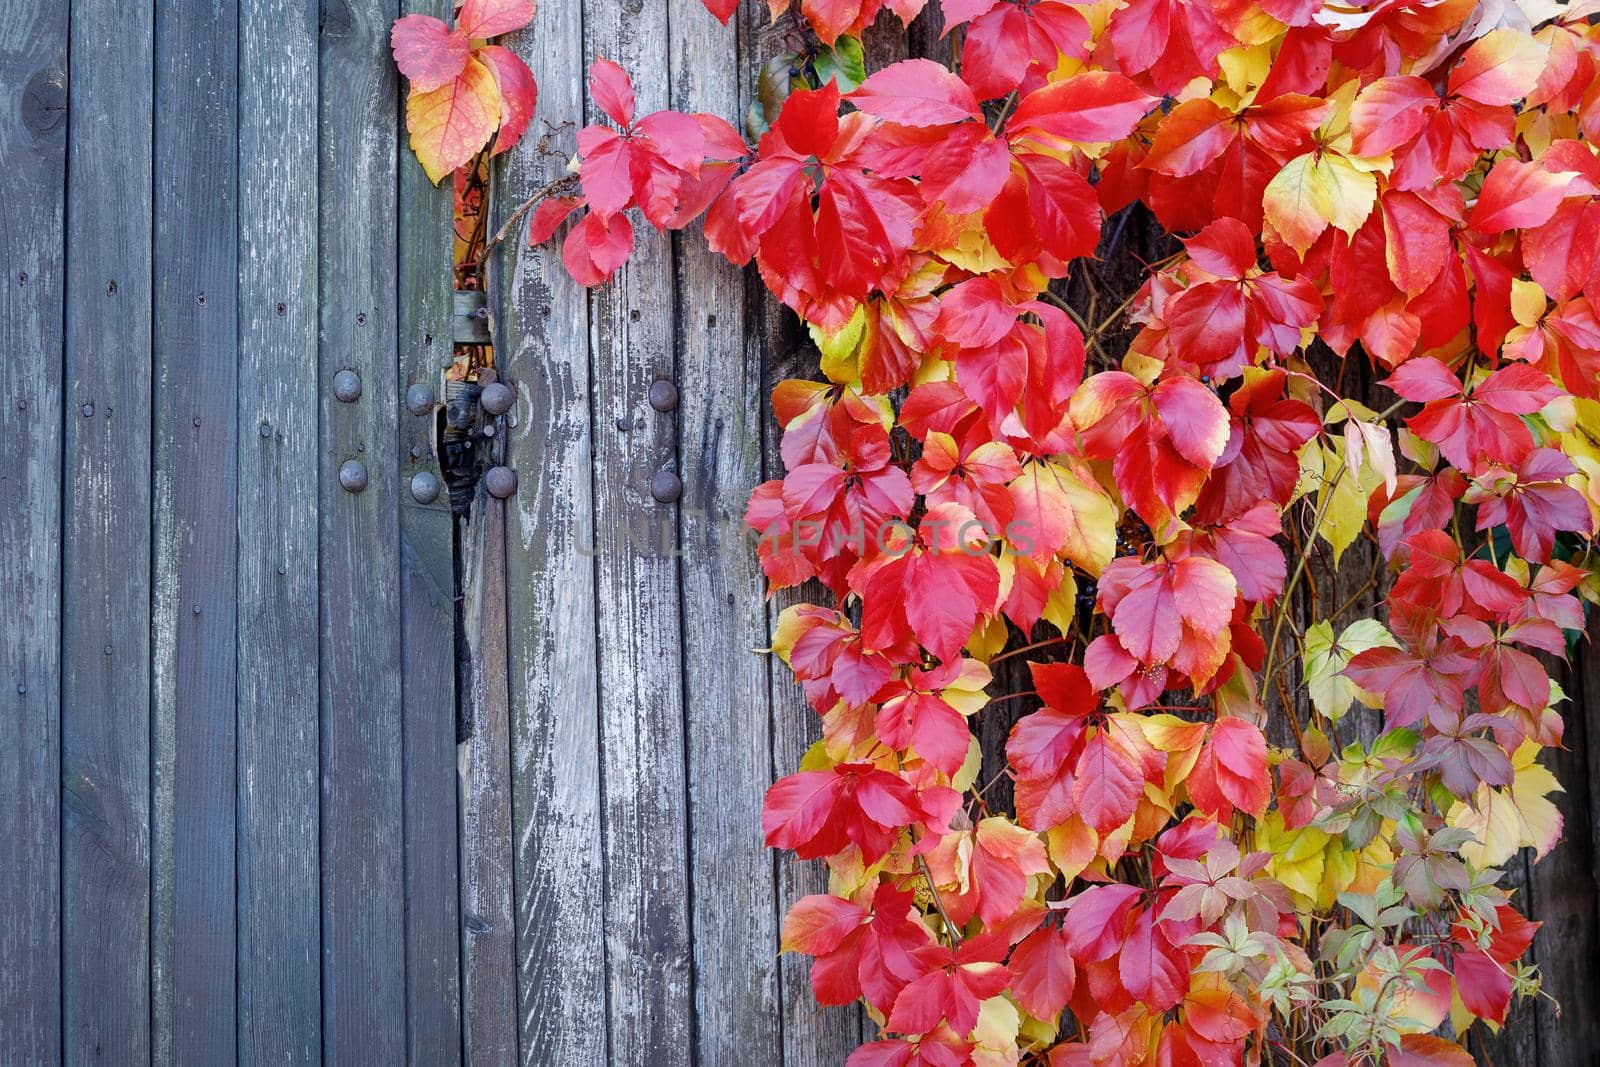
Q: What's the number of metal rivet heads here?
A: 8